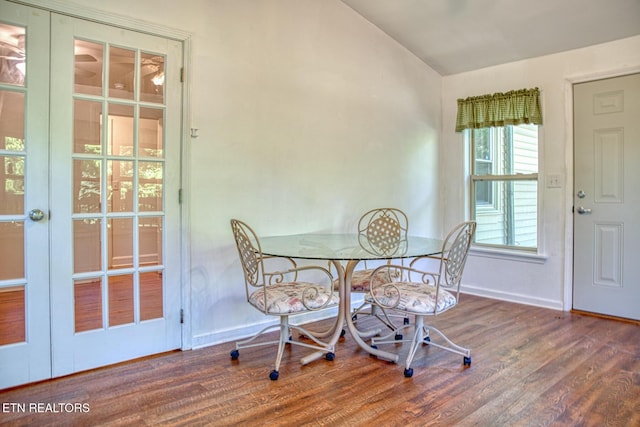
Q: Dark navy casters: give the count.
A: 12